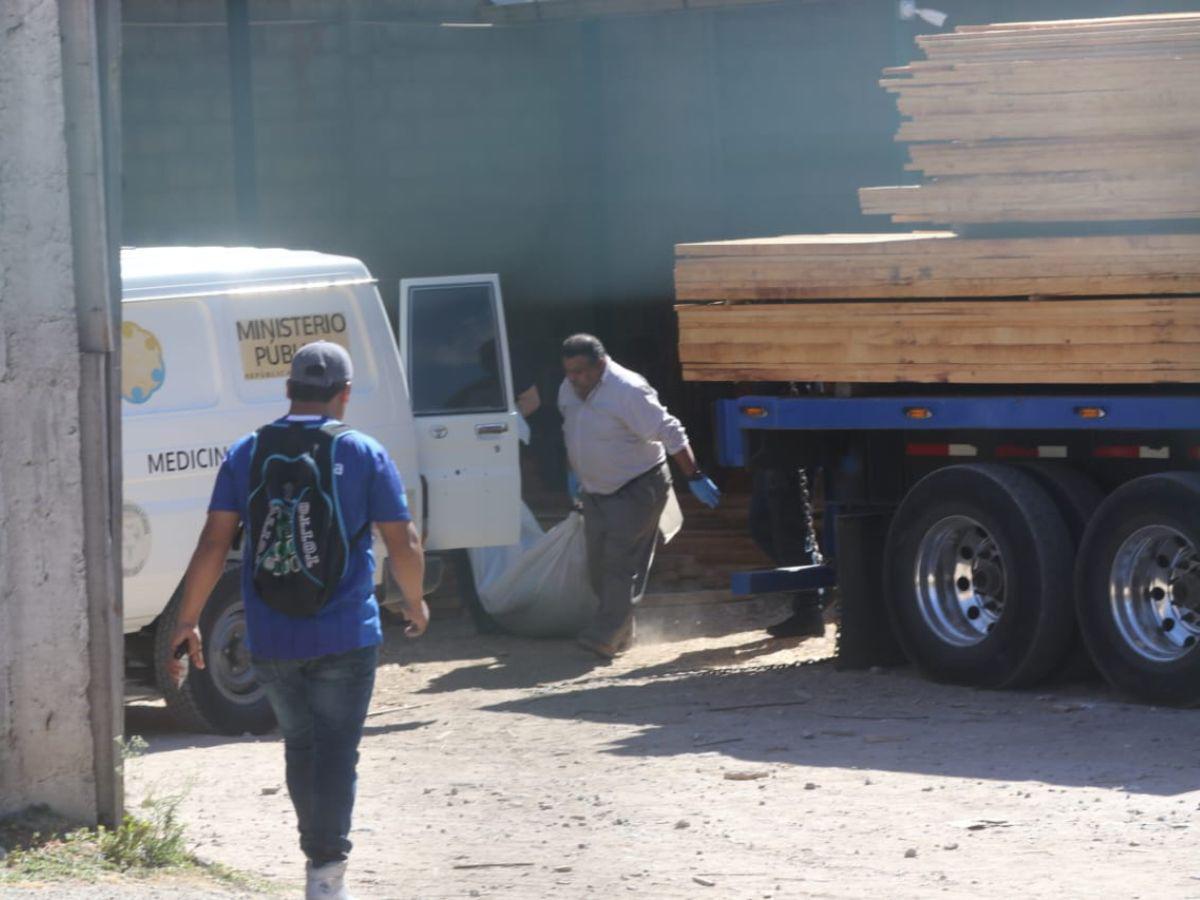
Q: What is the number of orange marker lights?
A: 3